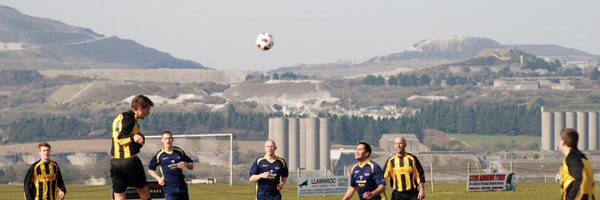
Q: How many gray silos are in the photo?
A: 11